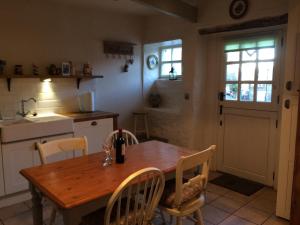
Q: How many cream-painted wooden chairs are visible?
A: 4